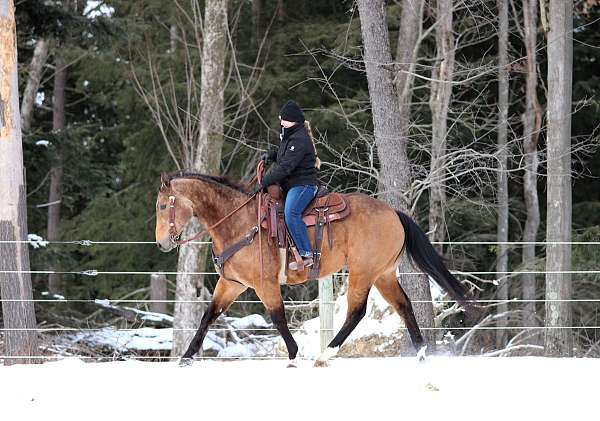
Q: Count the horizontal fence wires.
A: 5